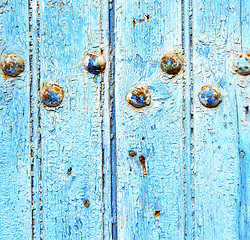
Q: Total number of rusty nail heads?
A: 7